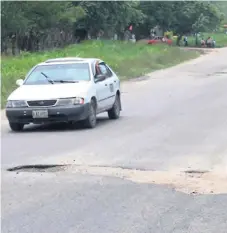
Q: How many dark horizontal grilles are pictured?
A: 1